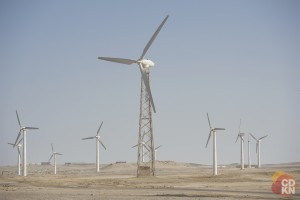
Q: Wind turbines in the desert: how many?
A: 11